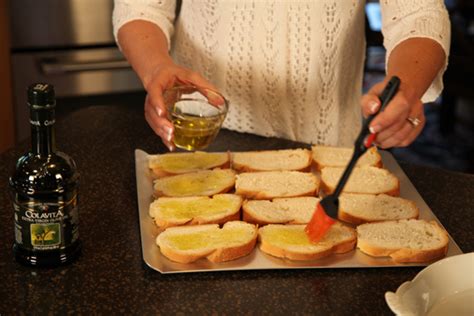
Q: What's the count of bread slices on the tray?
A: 12